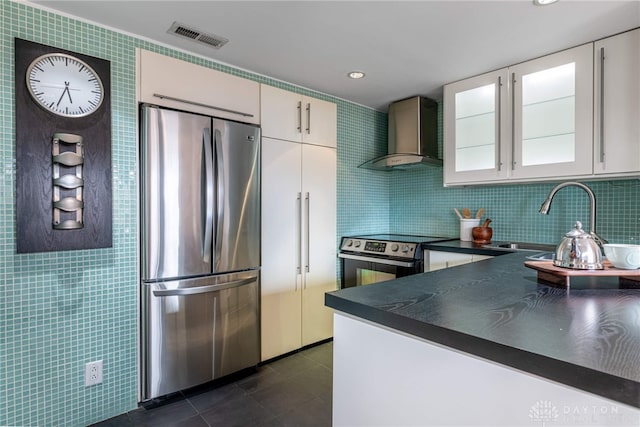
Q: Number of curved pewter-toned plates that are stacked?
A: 5